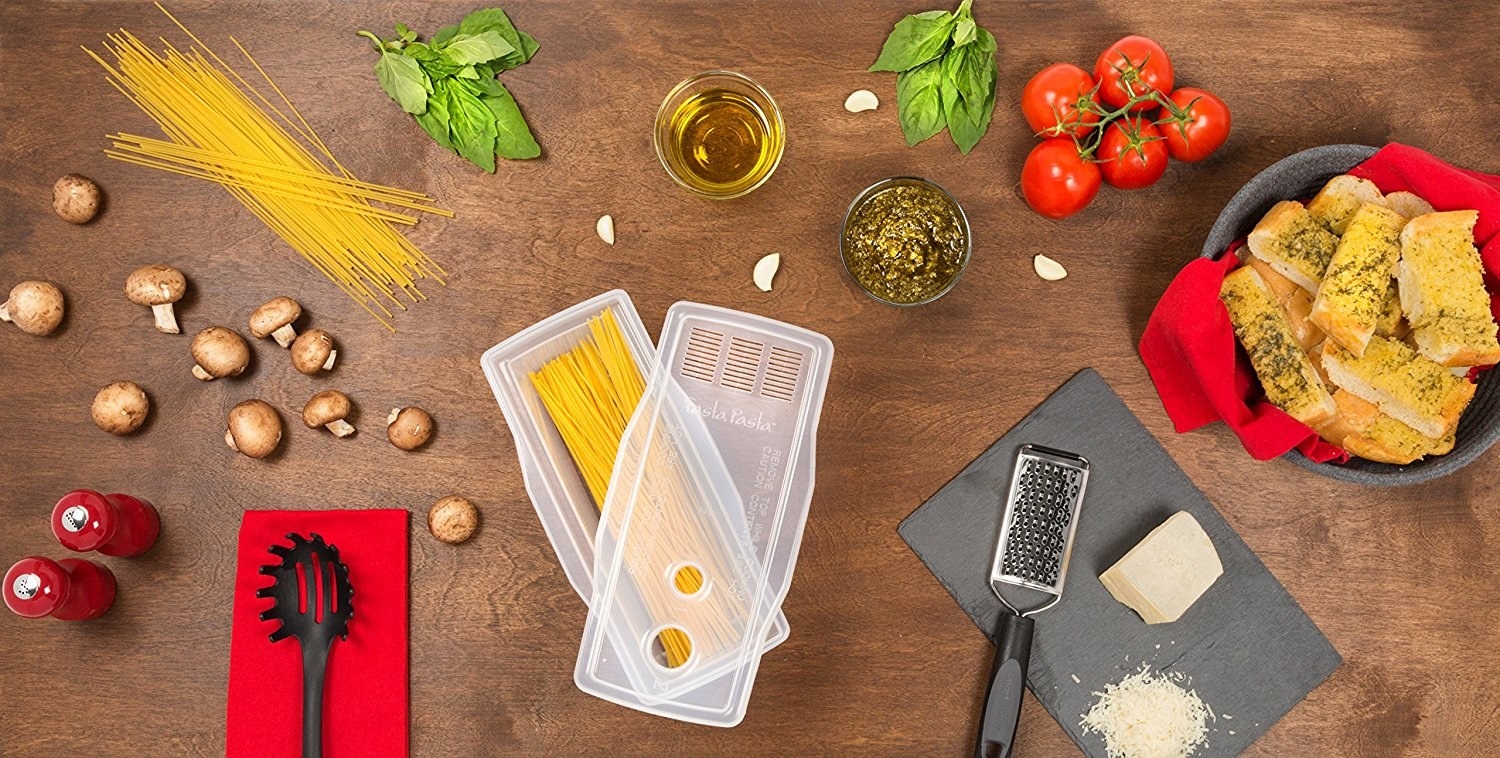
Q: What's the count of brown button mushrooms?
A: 11